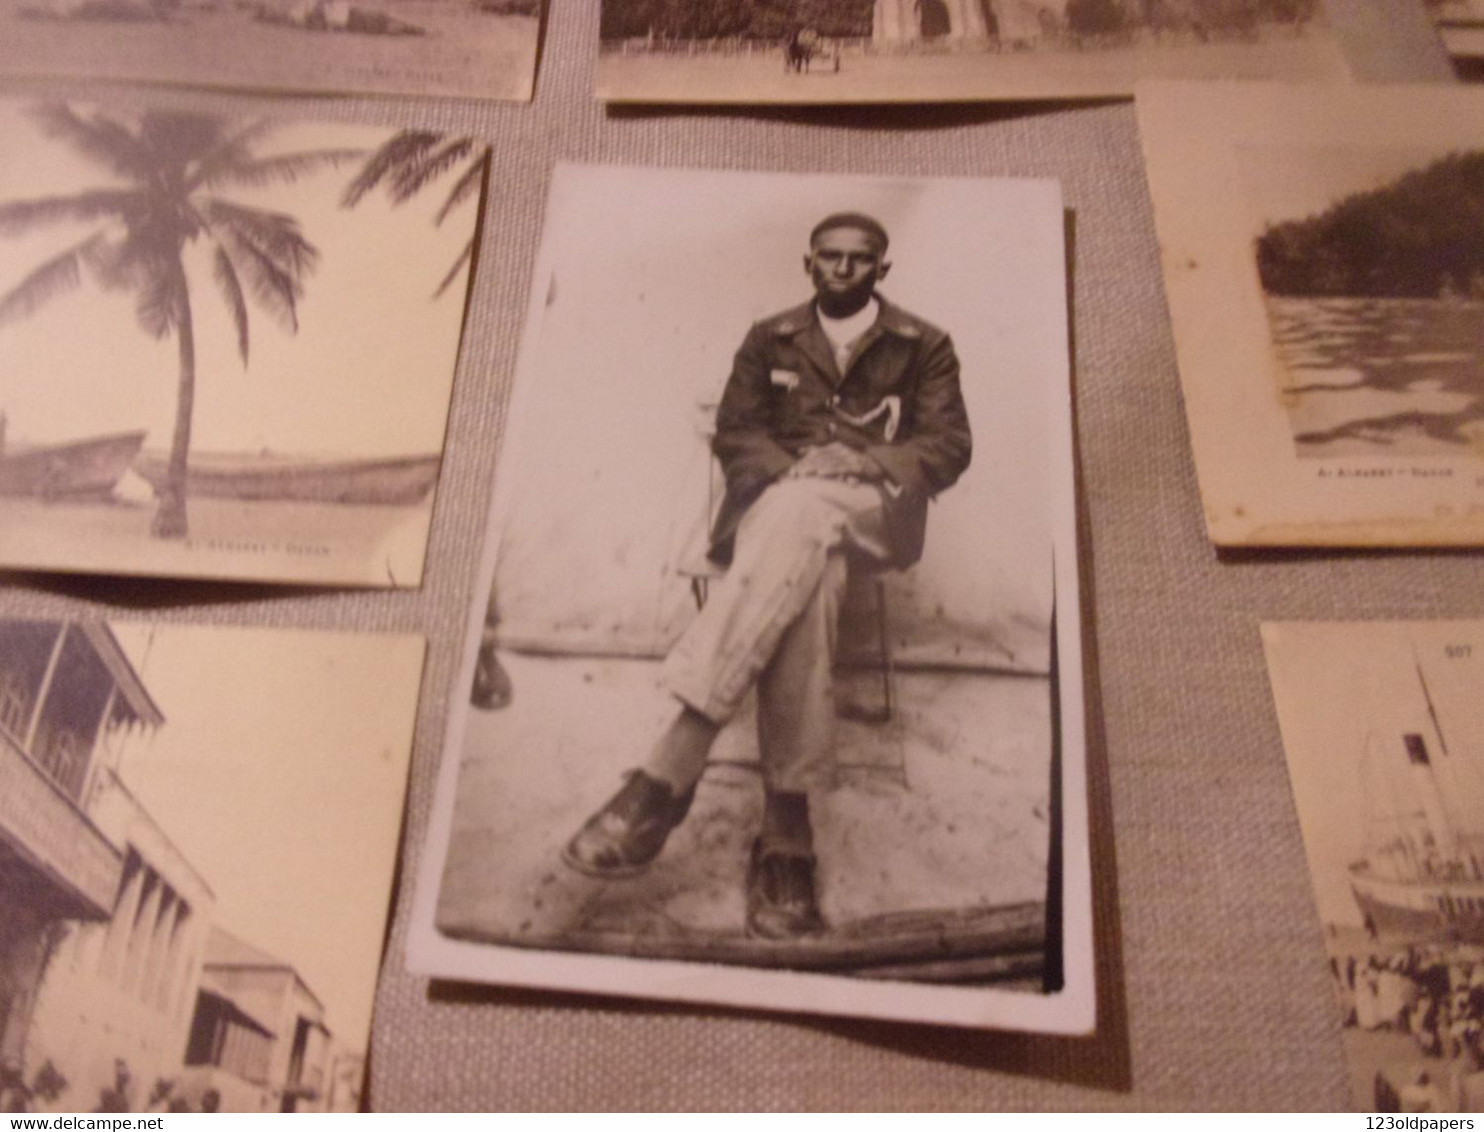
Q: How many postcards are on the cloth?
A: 8